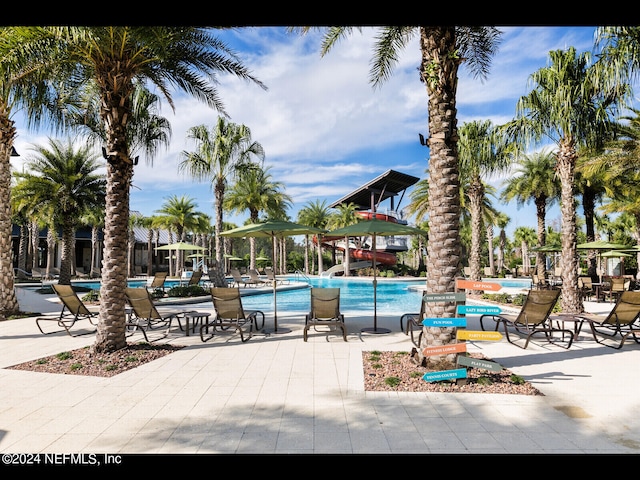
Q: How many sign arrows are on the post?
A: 8